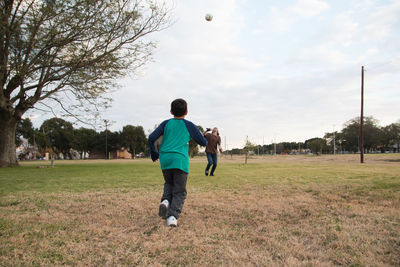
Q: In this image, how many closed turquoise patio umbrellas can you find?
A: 0